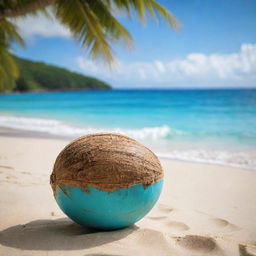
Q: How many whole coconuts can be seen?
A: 1